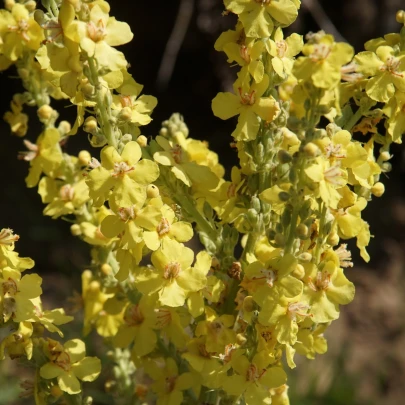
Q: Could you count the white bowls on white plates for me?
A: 0